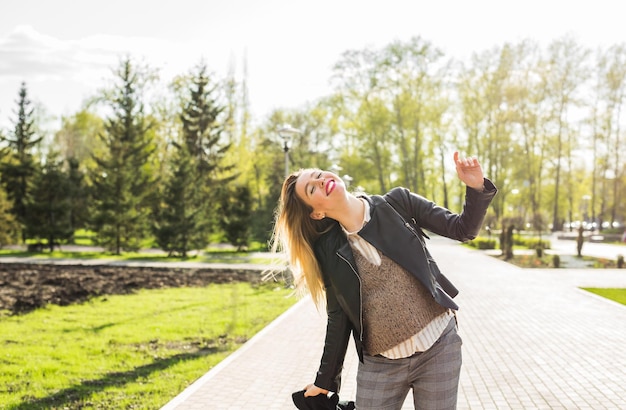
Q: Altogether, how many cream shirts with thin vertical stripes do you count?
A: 1